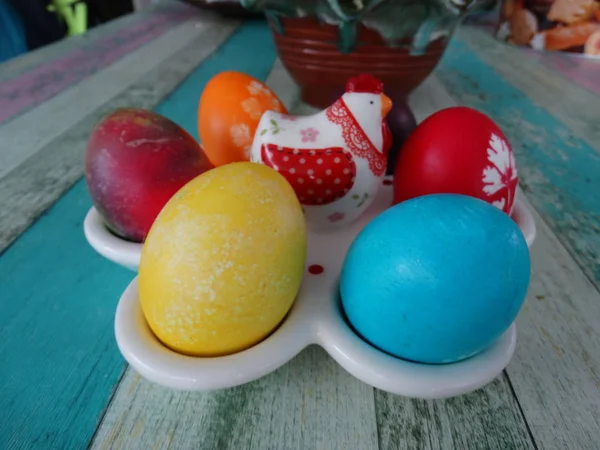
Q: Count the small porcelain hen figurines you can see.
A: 1